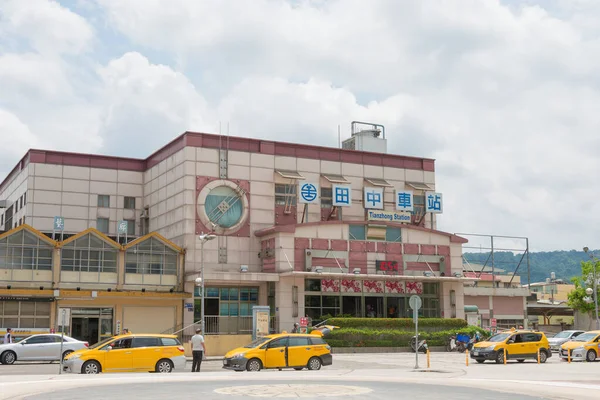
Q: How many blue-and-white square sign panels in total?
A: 5